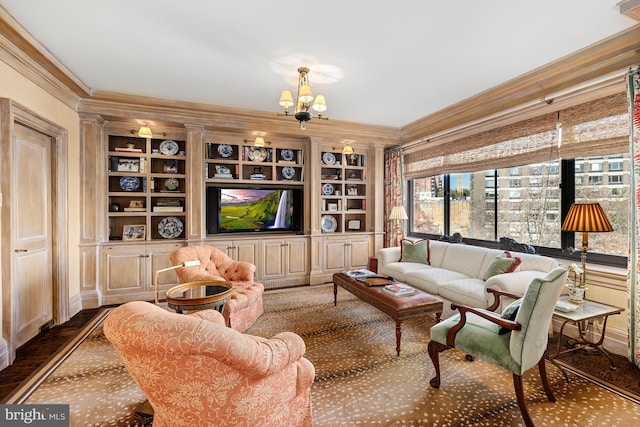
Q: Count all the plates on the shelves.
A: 11